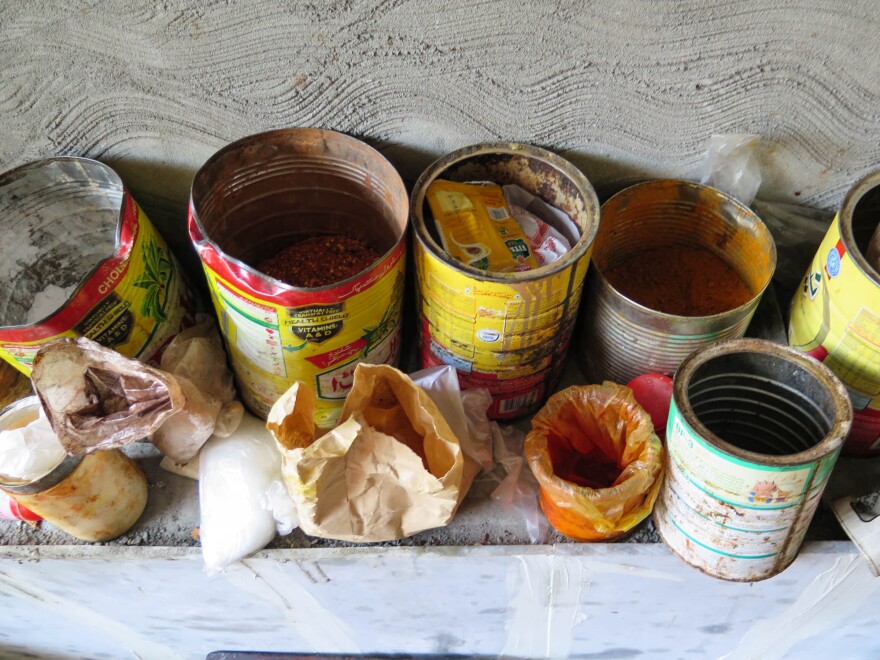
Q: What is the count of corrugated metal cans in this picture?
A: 6